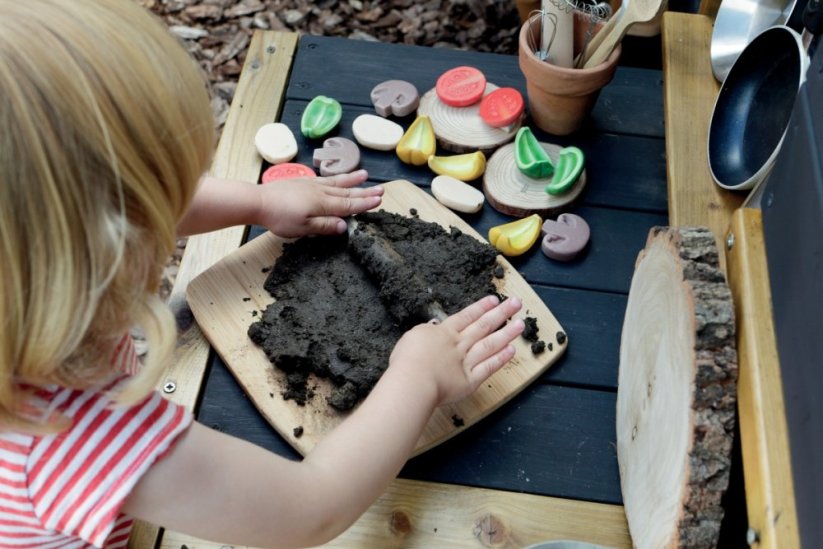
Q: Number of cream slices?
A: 3